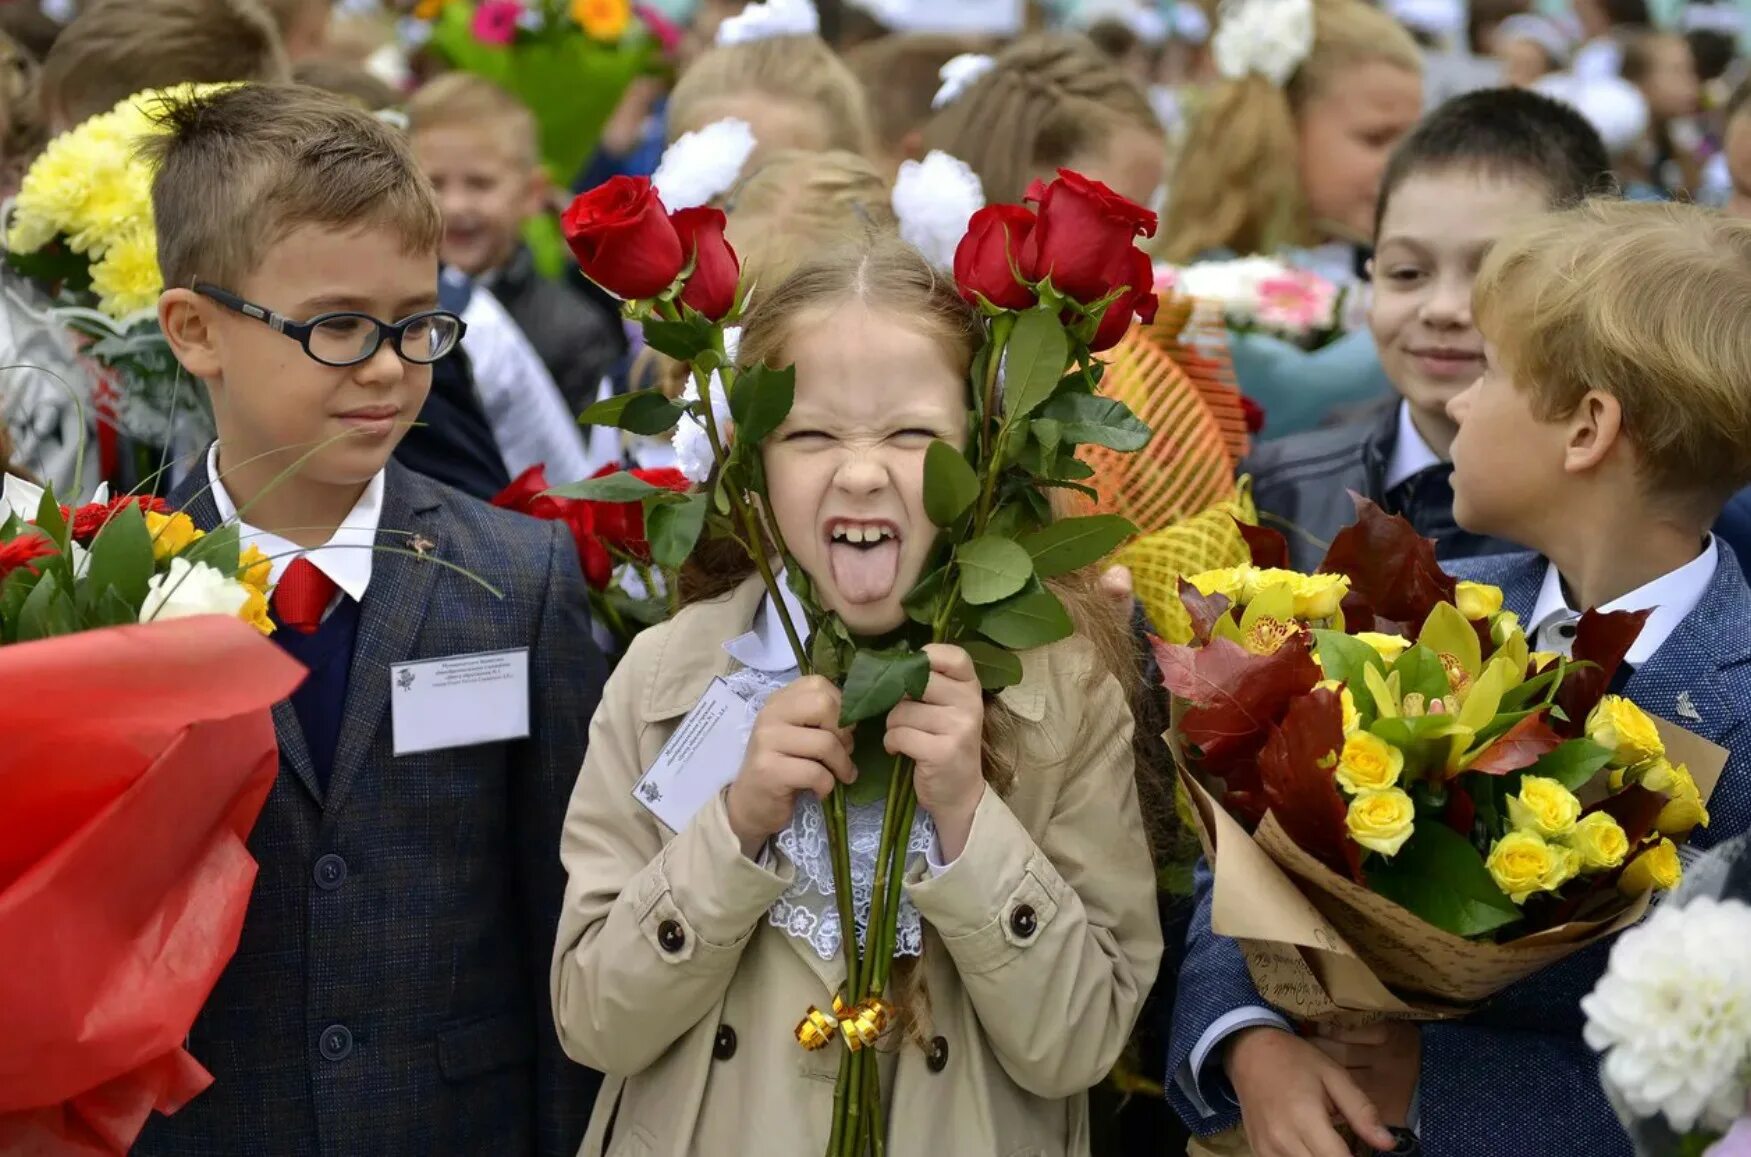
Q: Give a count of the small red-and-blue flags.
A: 0